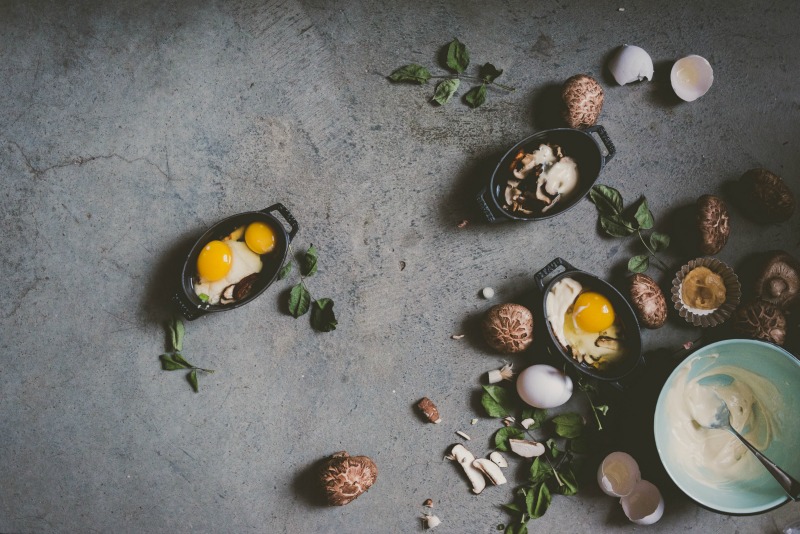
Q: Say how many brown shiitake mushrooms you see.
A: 8